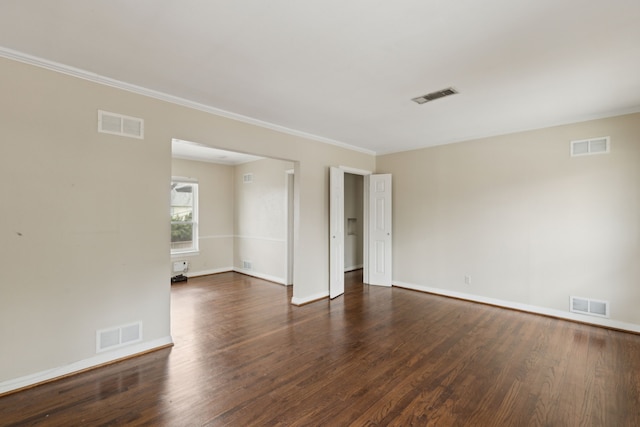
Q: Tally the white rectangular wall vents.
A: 6